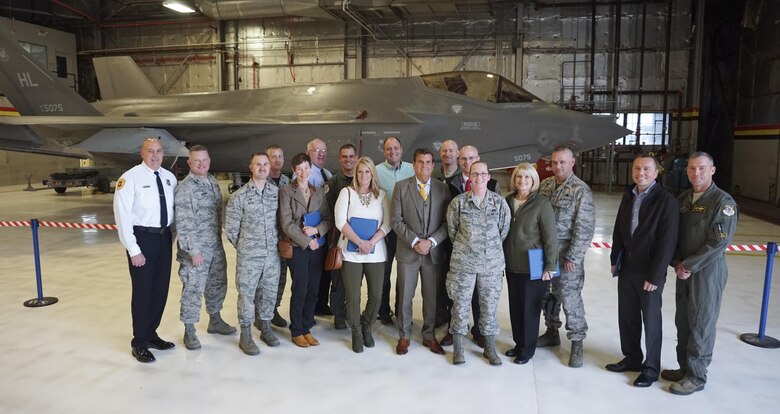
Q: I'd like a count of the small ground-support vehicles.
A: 1